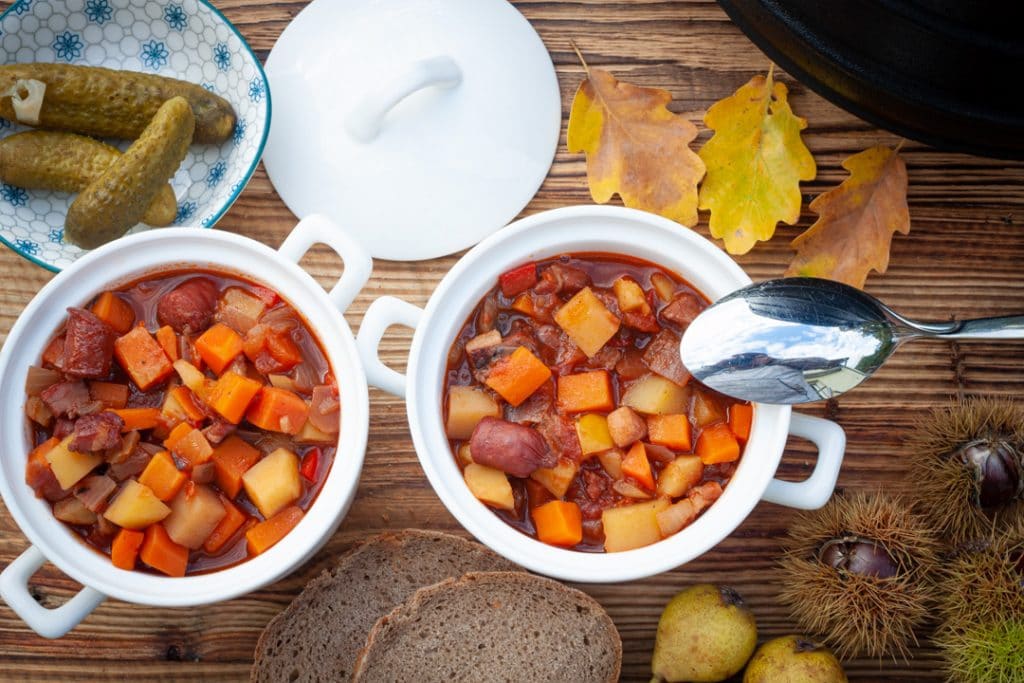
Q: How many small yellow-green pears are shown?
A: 2